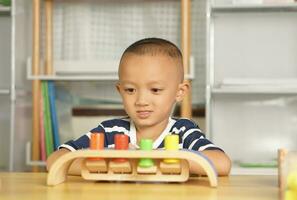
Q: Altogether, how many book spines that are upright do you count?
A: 3